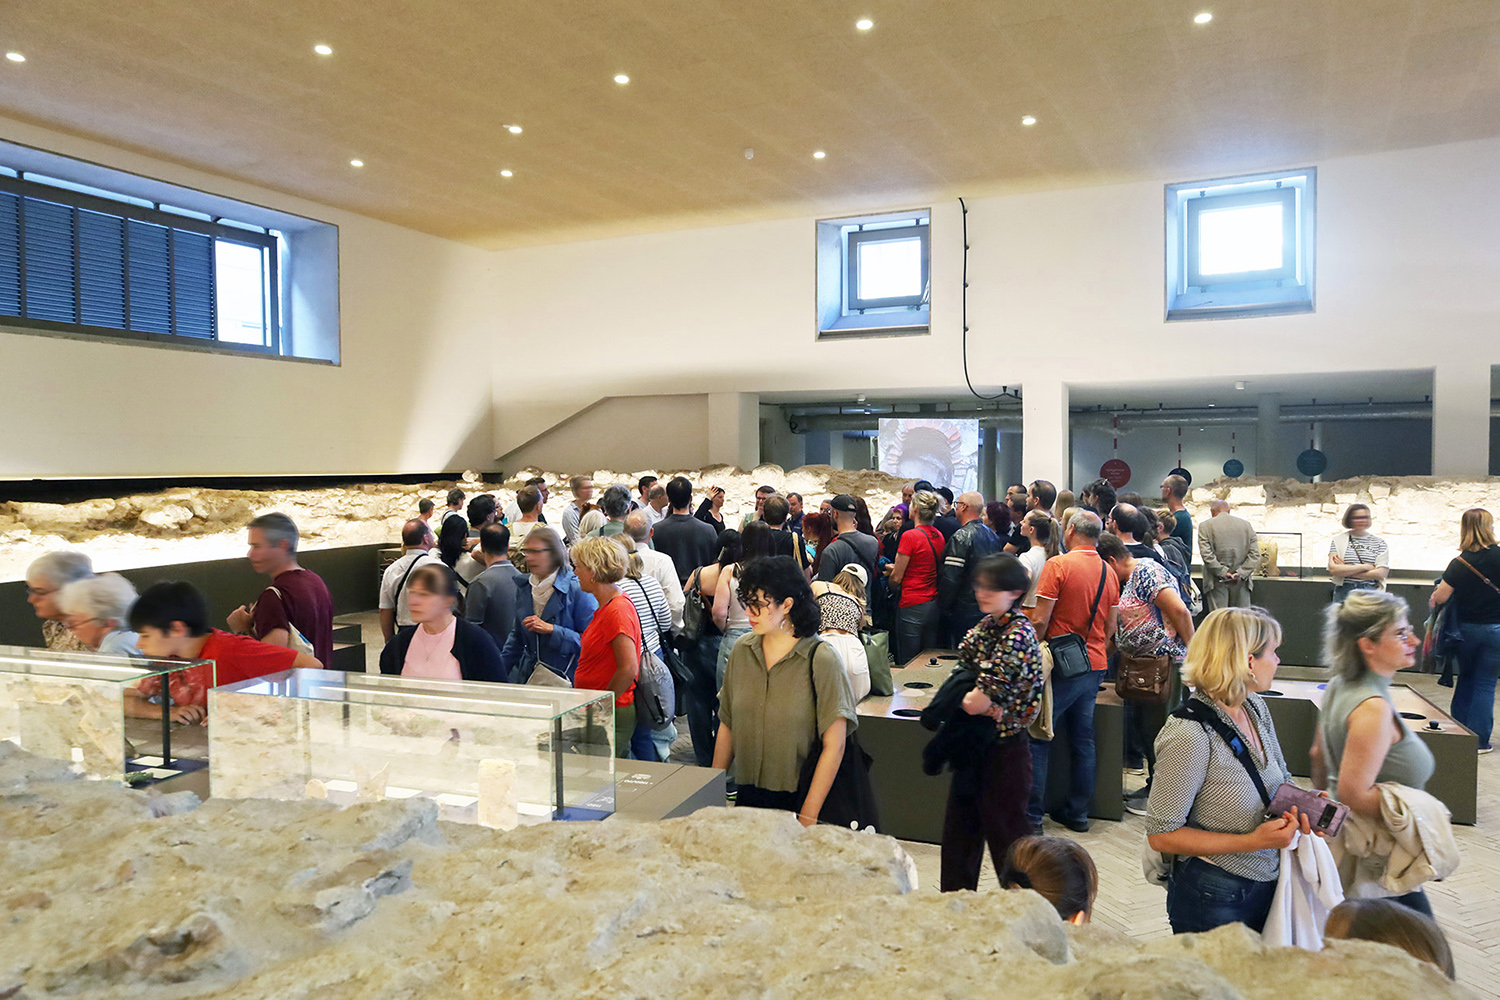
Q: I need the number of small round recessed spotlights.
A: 10